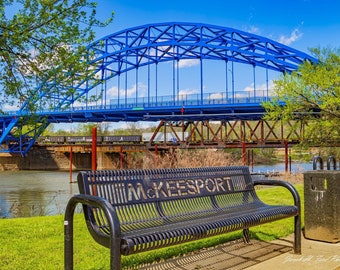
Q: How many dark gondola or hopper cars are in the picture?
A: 3